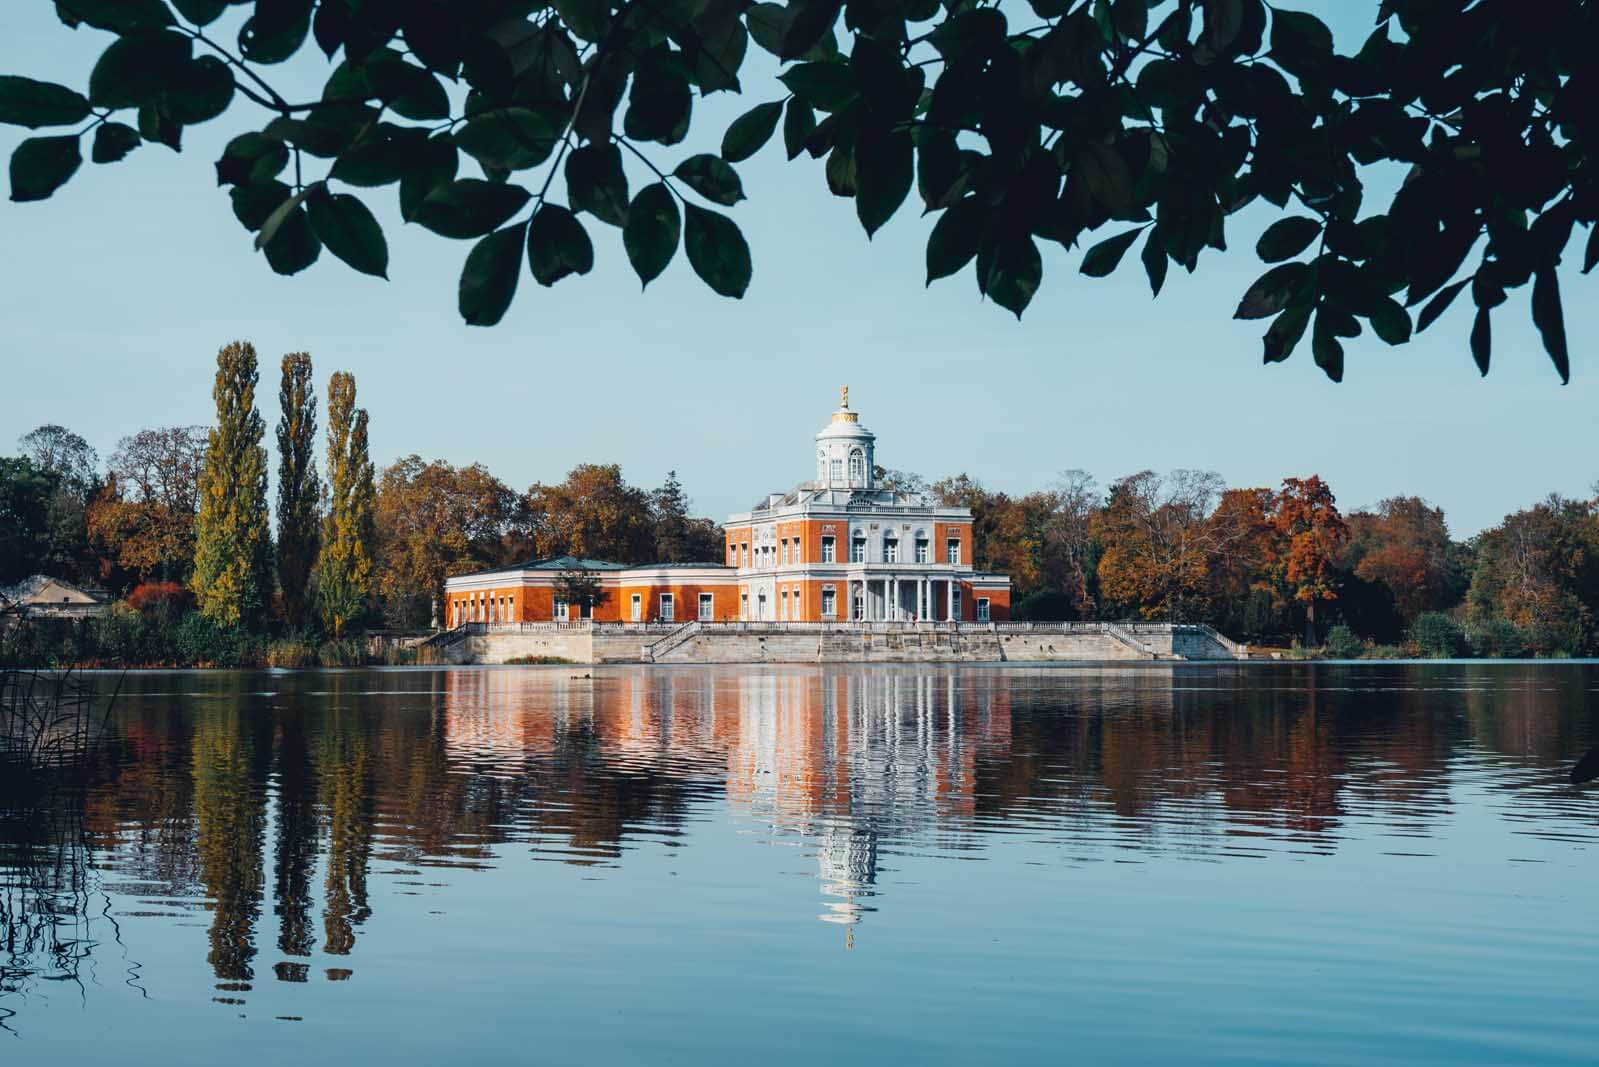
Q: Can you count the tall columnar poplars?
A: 3